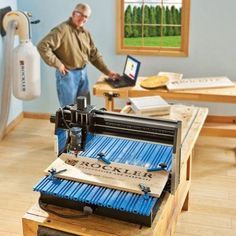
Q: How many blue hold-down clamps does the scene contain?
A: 4